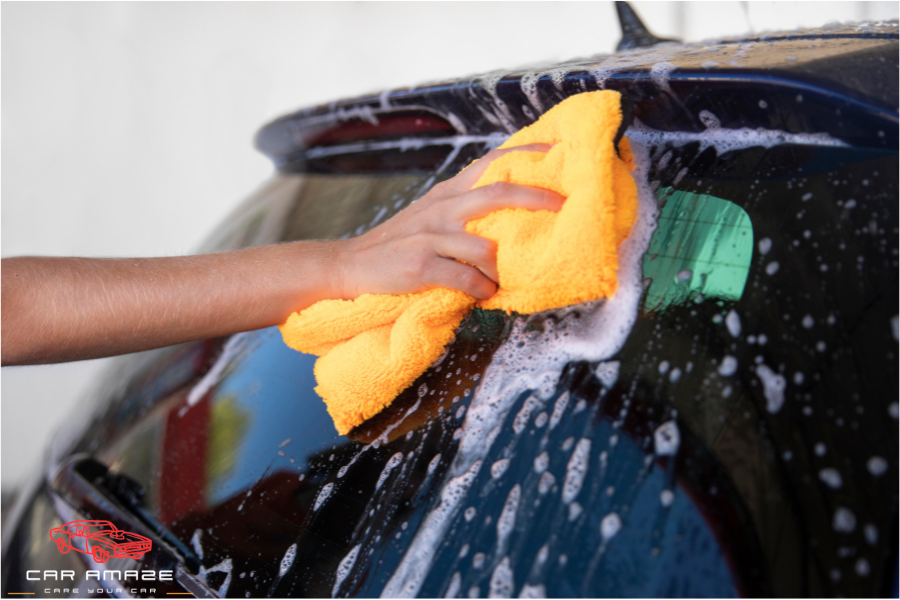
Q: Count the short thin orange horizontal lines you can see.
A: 2